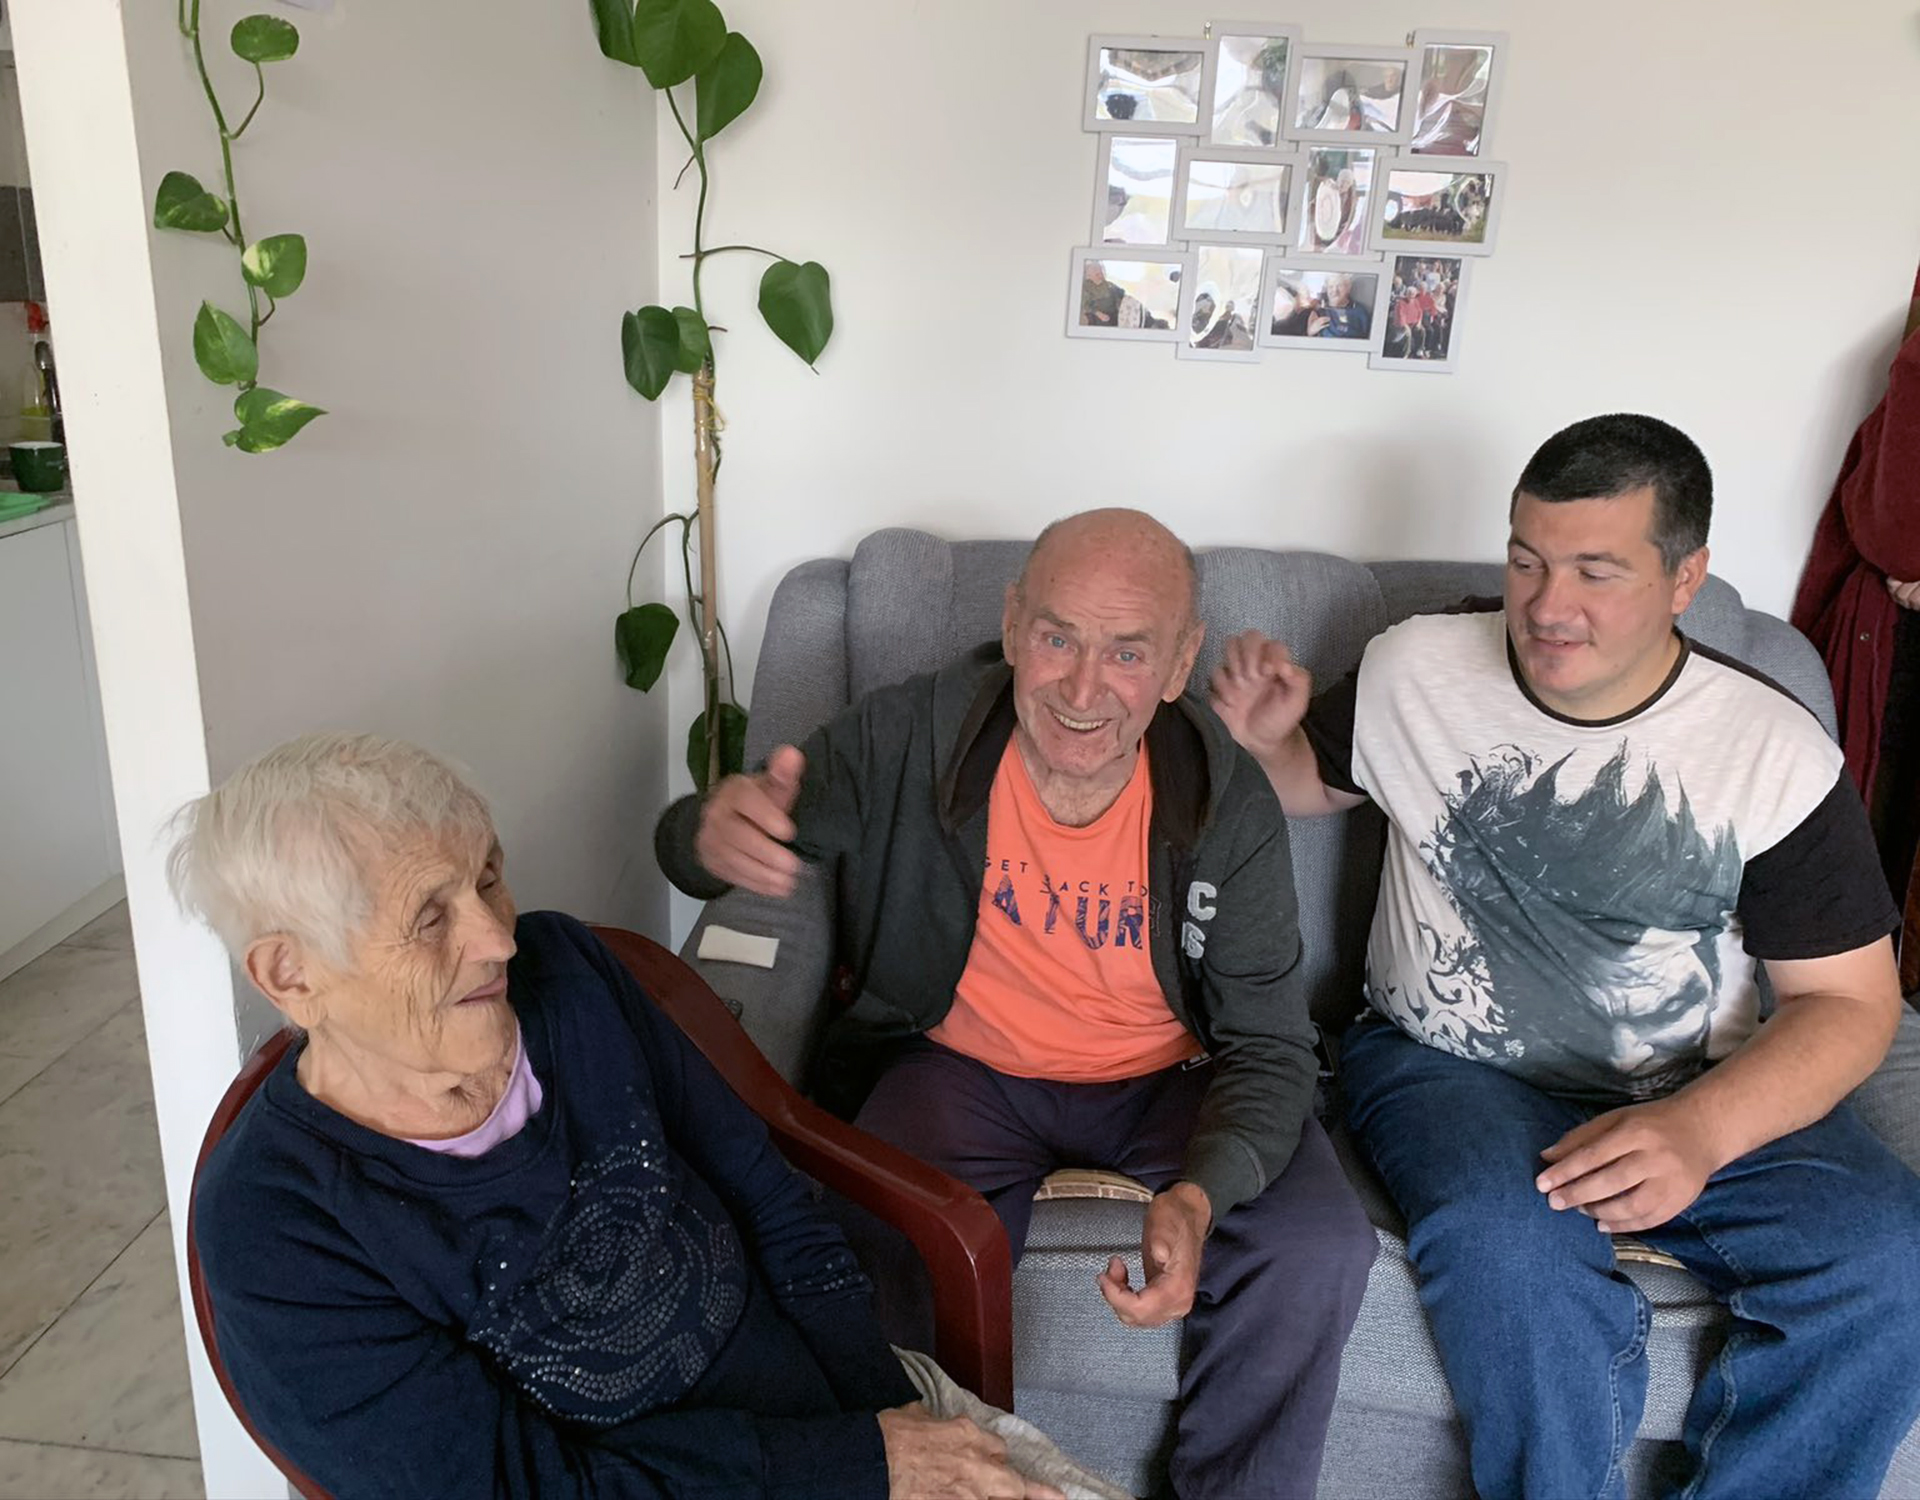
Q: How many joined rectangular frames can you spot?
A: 12